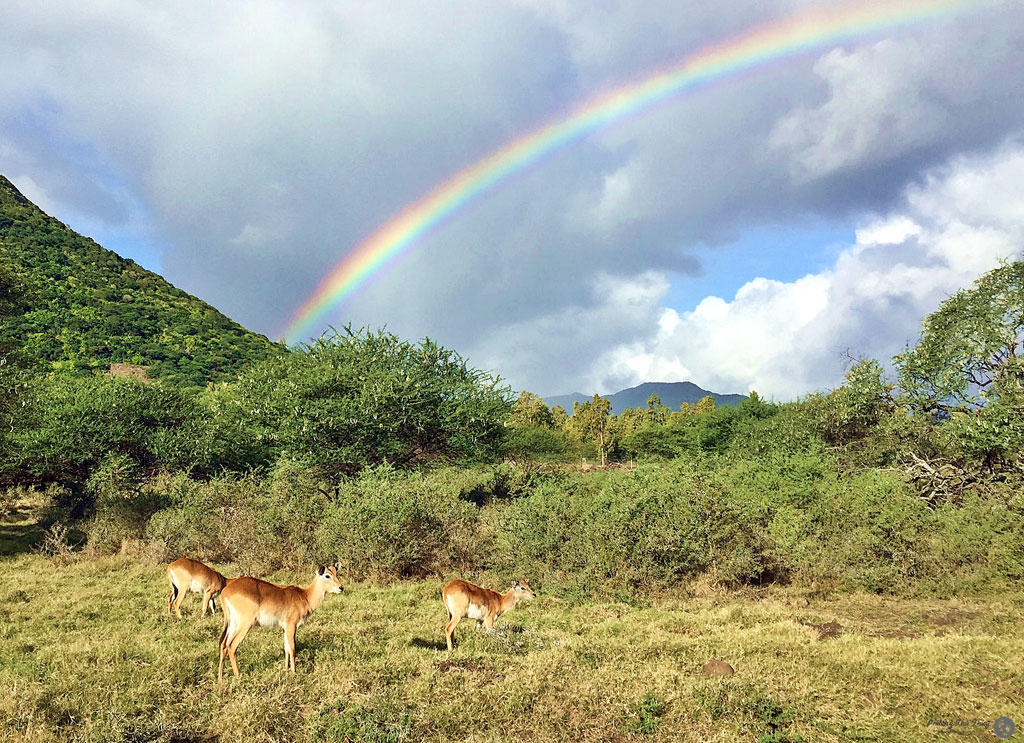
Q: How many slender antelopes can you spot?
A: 3